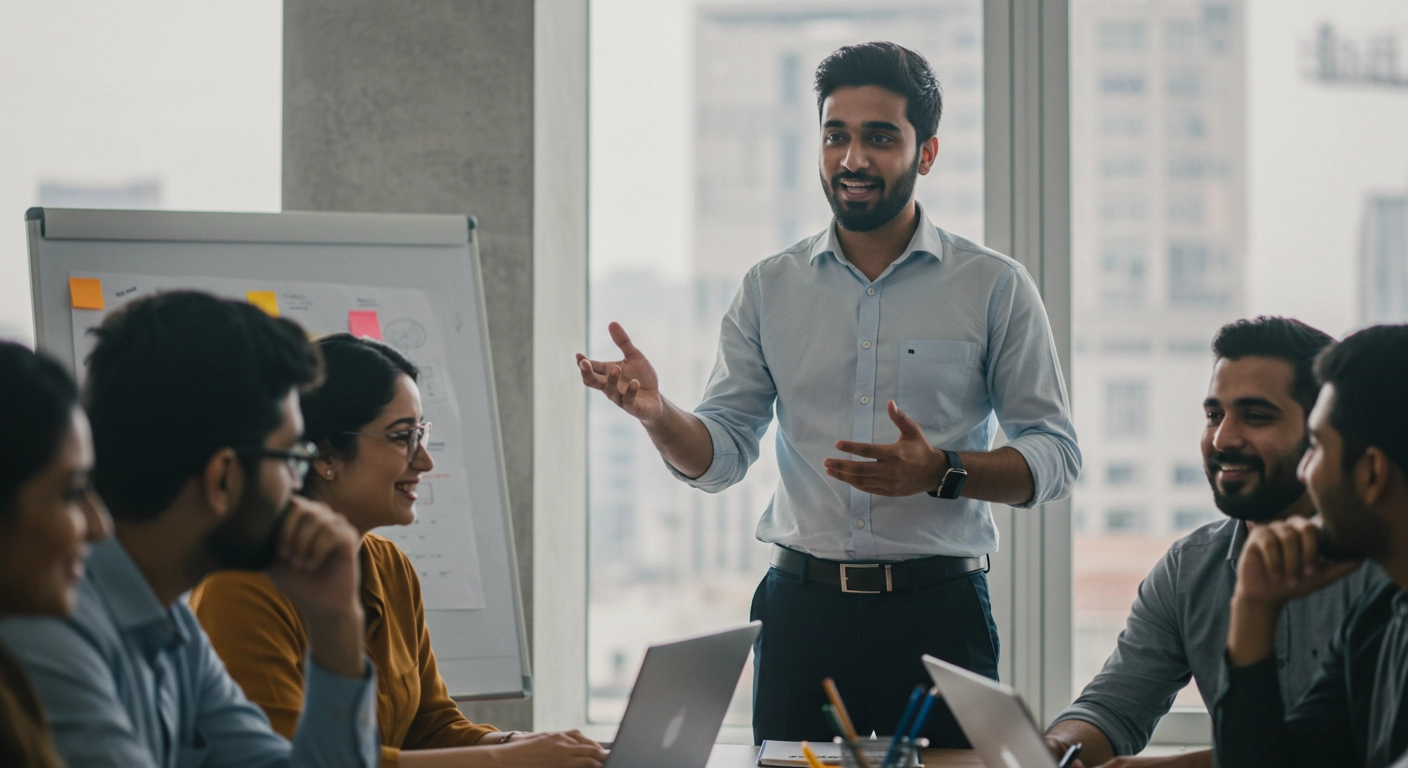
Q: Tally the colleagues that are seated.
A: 5